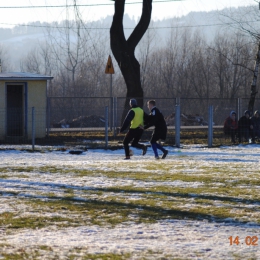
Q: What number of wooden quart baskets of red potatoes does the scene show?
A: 0